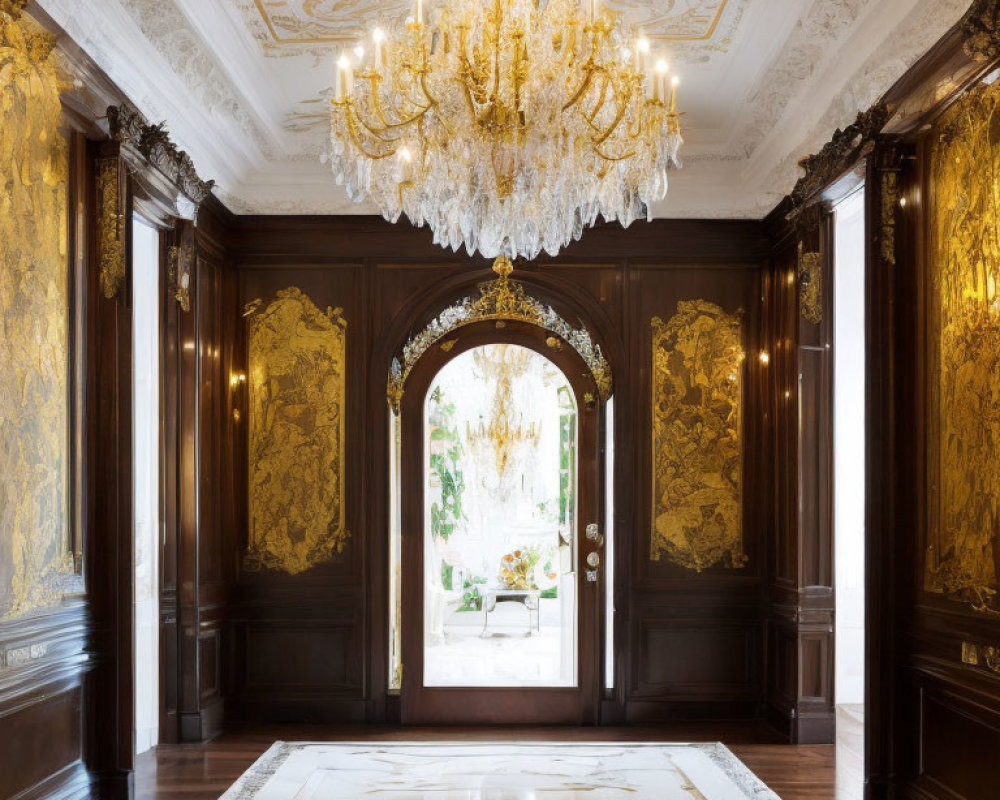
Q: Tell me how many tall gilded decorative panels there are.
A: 4